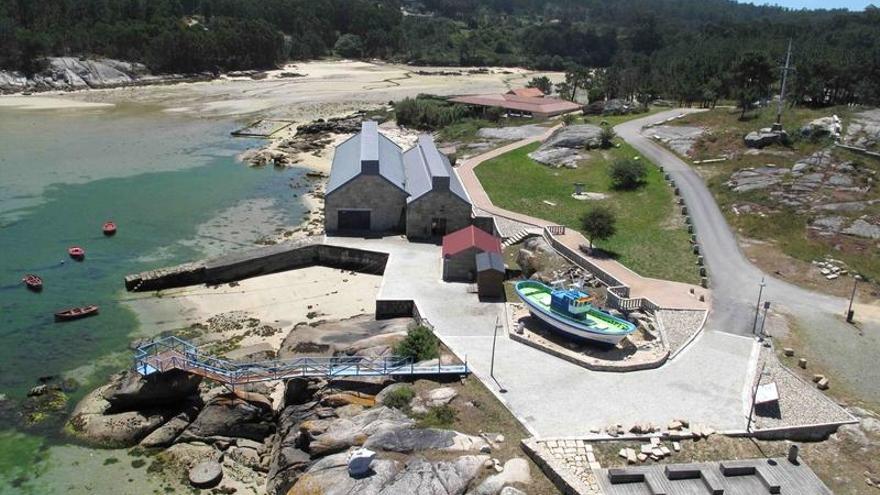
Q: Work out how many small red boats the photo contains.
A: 4